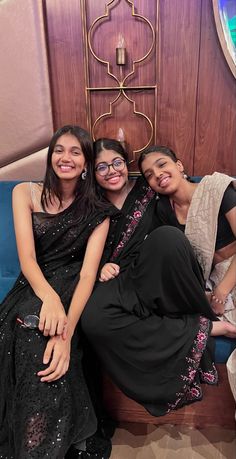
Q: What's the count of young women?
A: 3